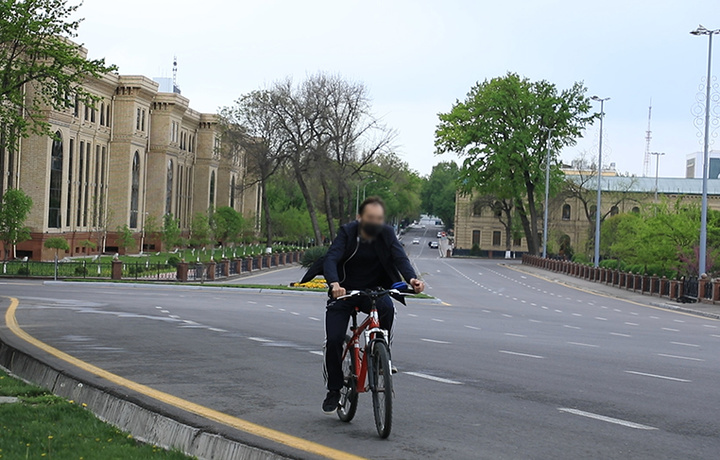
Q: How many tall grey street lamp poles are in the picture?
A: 4